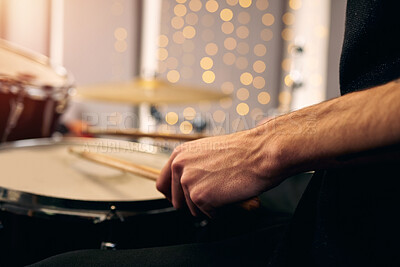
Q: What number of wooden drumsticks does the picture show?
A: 2